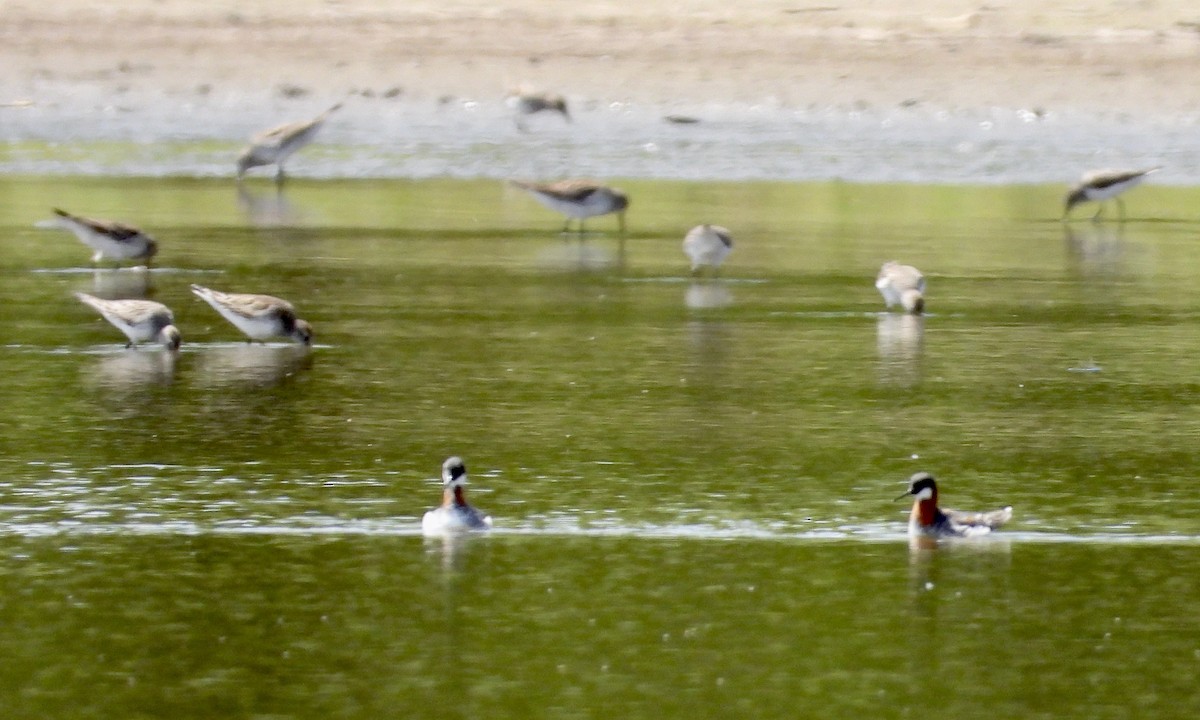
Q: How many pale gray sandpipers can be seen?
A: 9